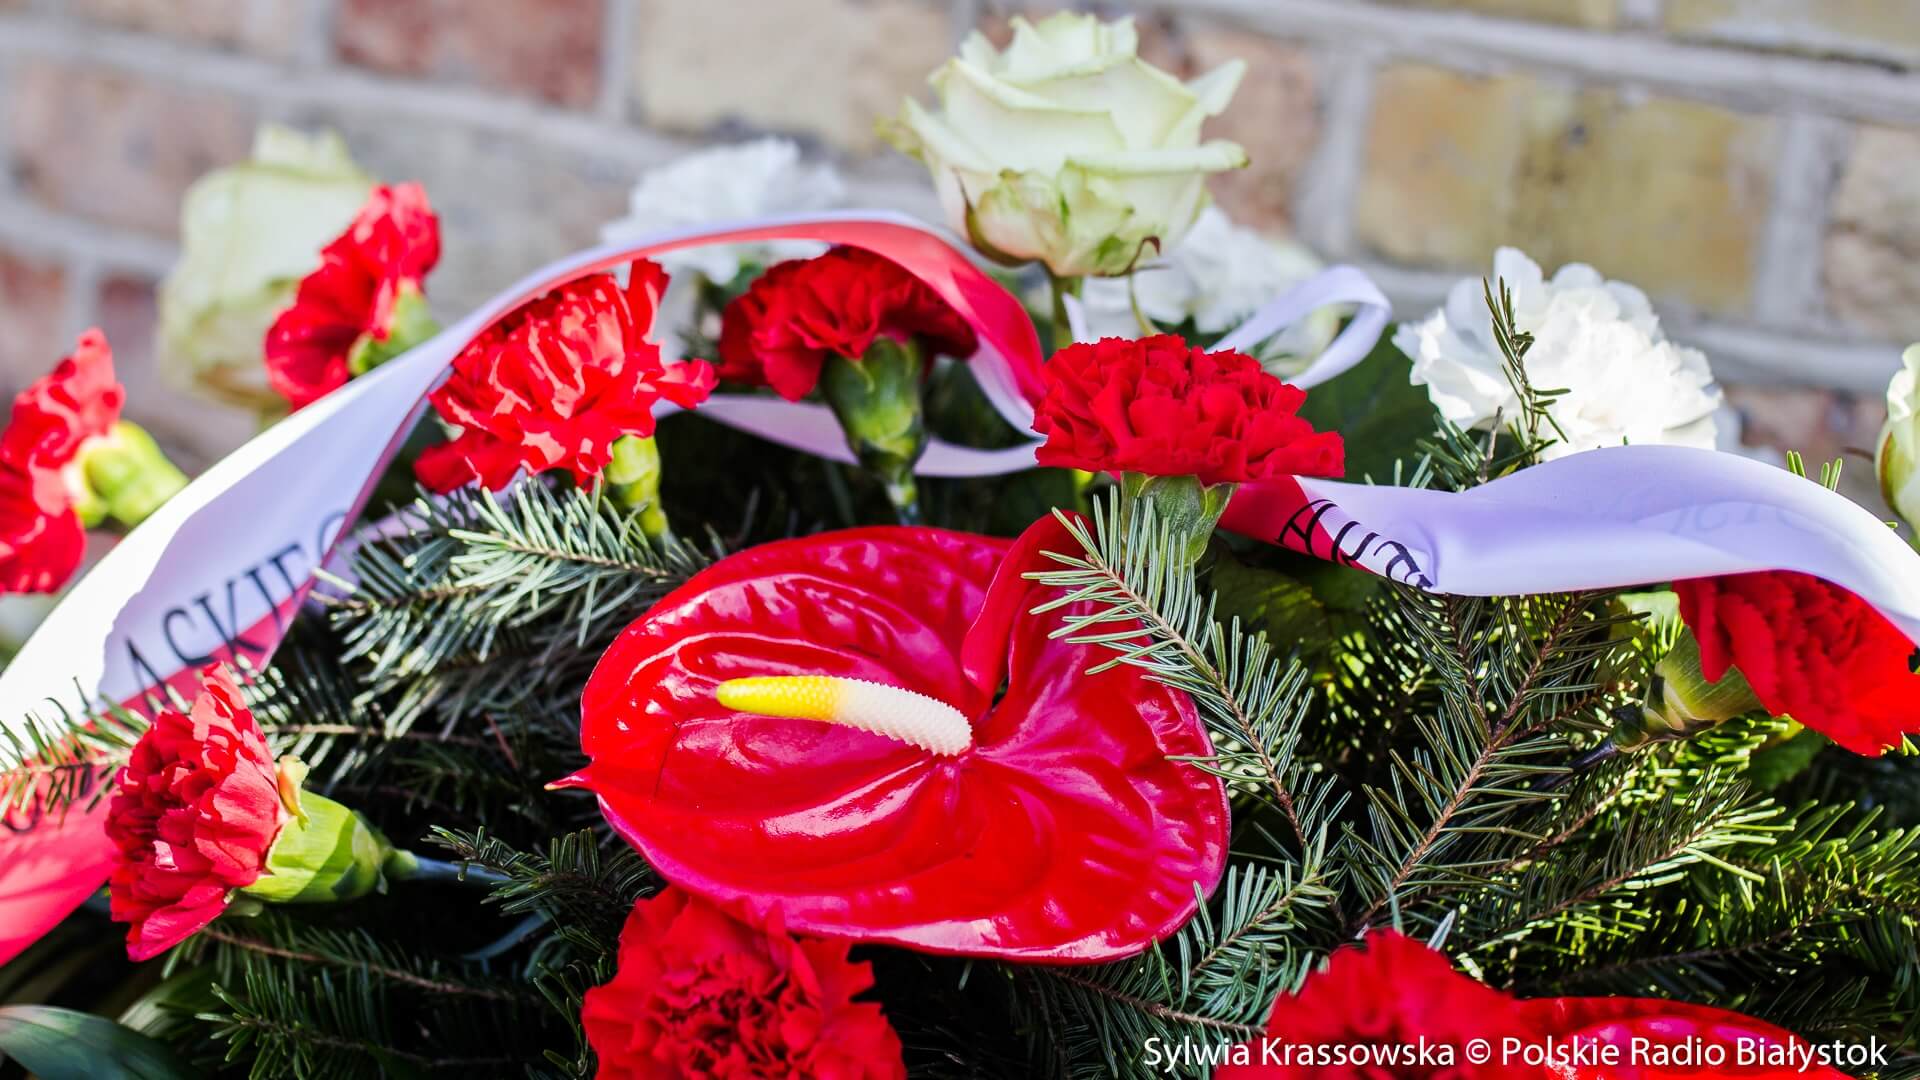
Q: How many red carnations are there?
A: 9